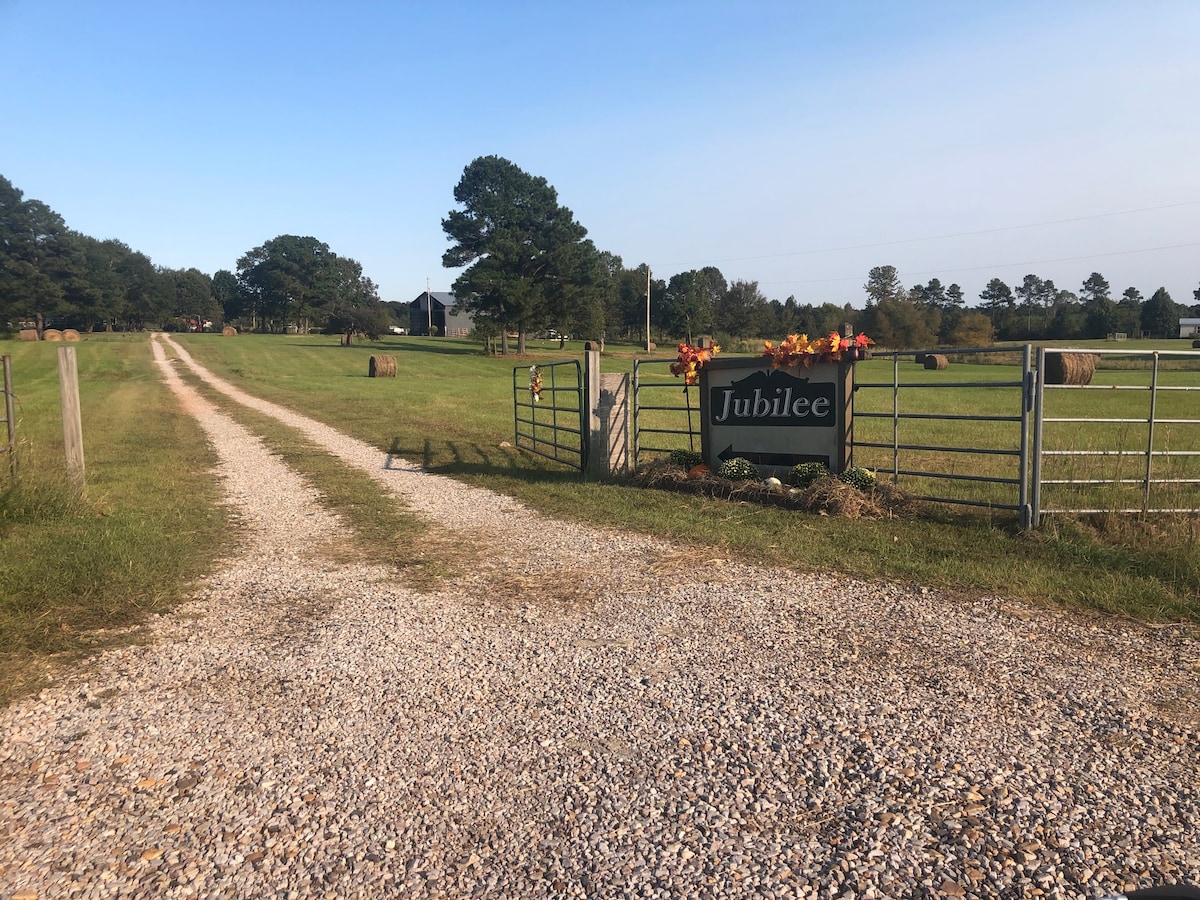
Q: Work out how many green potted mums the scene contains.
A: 4